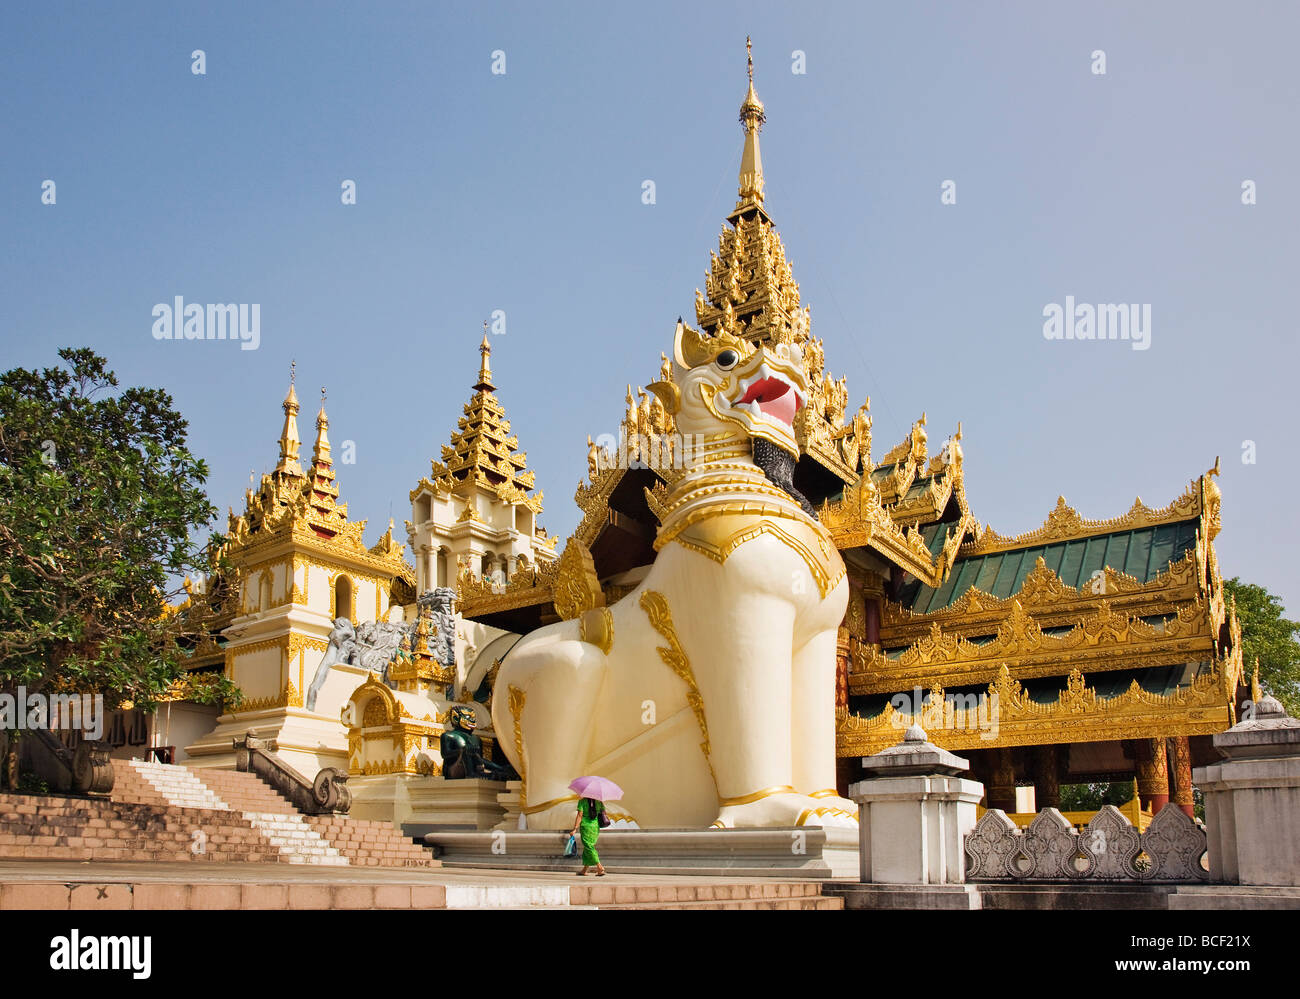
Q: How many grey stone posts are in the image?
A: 2